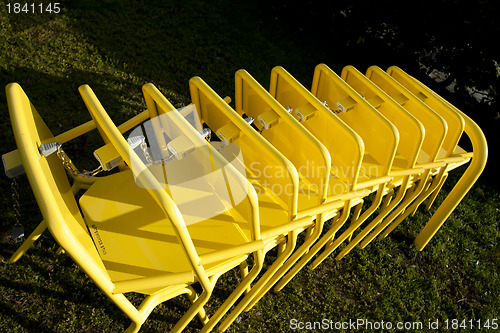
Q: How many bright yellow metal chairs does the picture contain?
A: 10